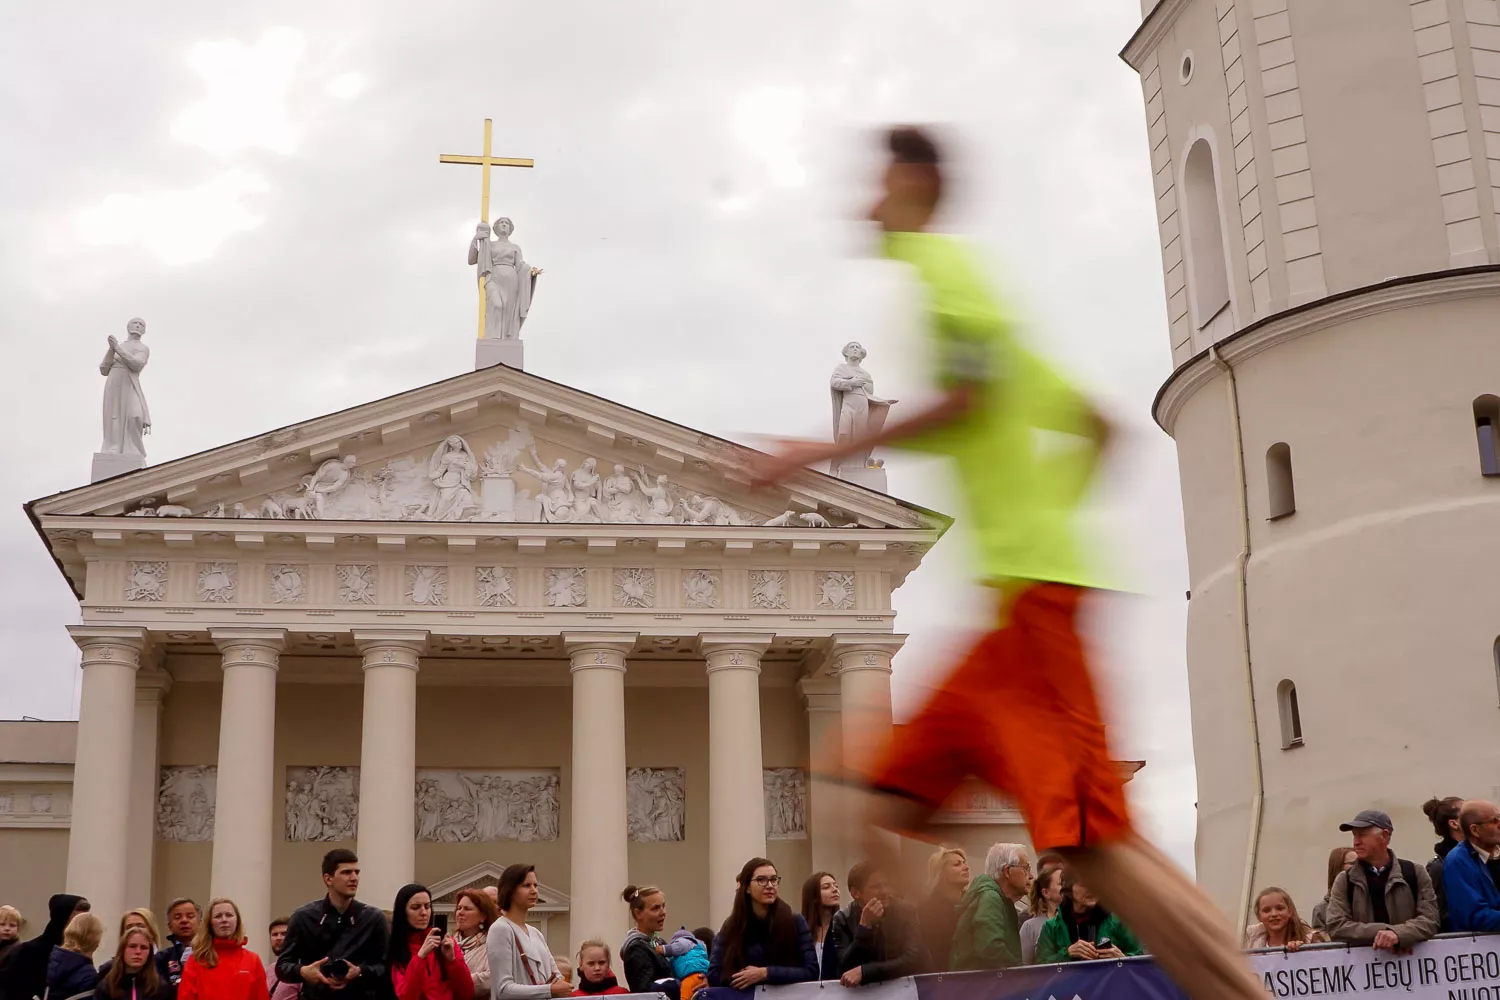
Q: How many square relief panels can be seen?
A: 11